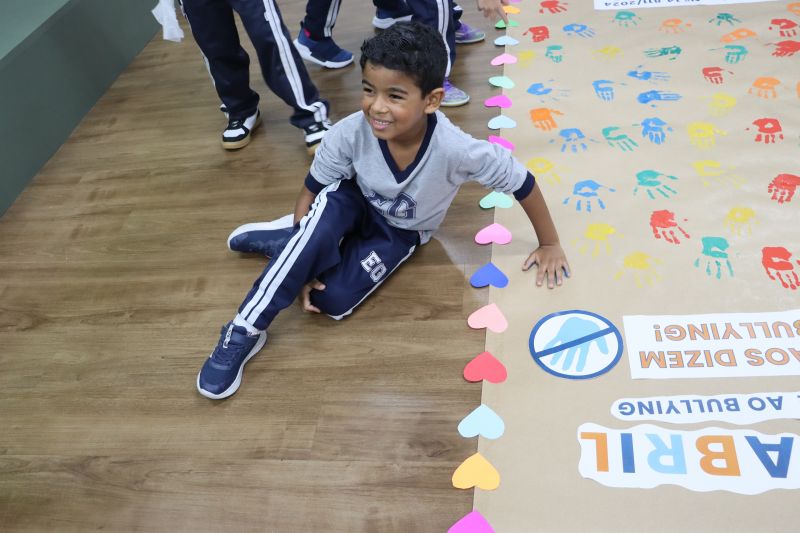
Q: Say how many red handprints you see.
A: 9